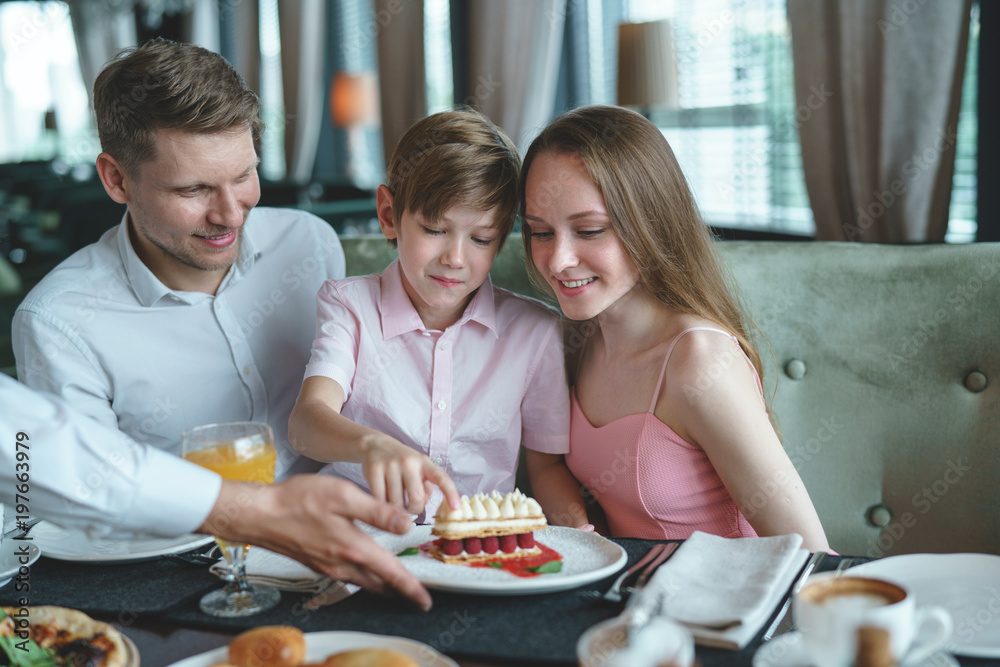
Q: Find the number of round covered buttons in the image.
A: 3